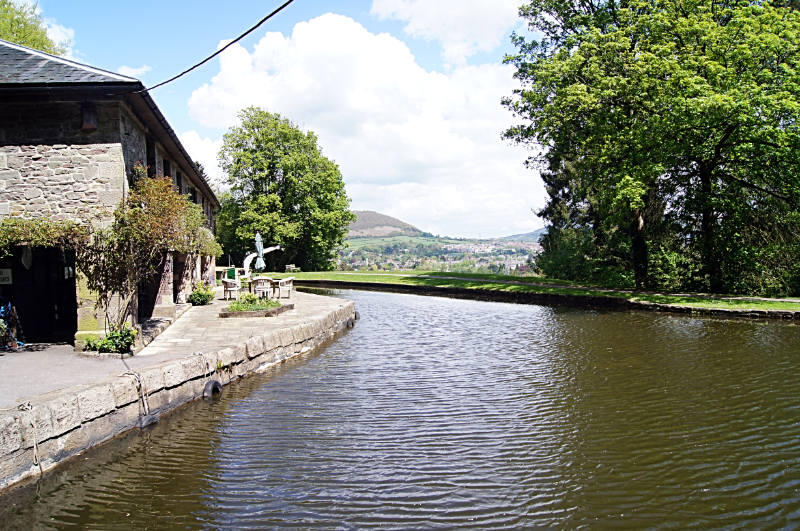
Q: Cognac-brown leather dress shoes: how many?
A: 0